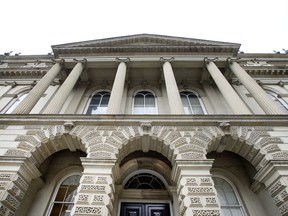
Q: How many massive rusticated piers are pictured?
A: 4